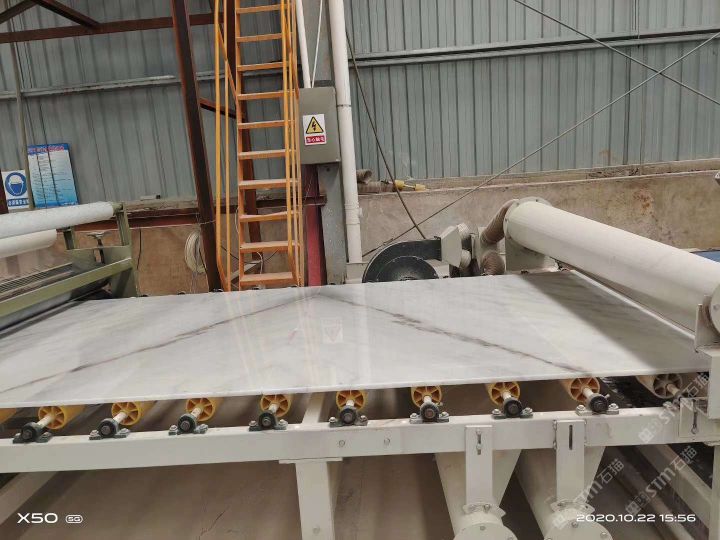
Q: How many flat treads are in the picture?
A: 10